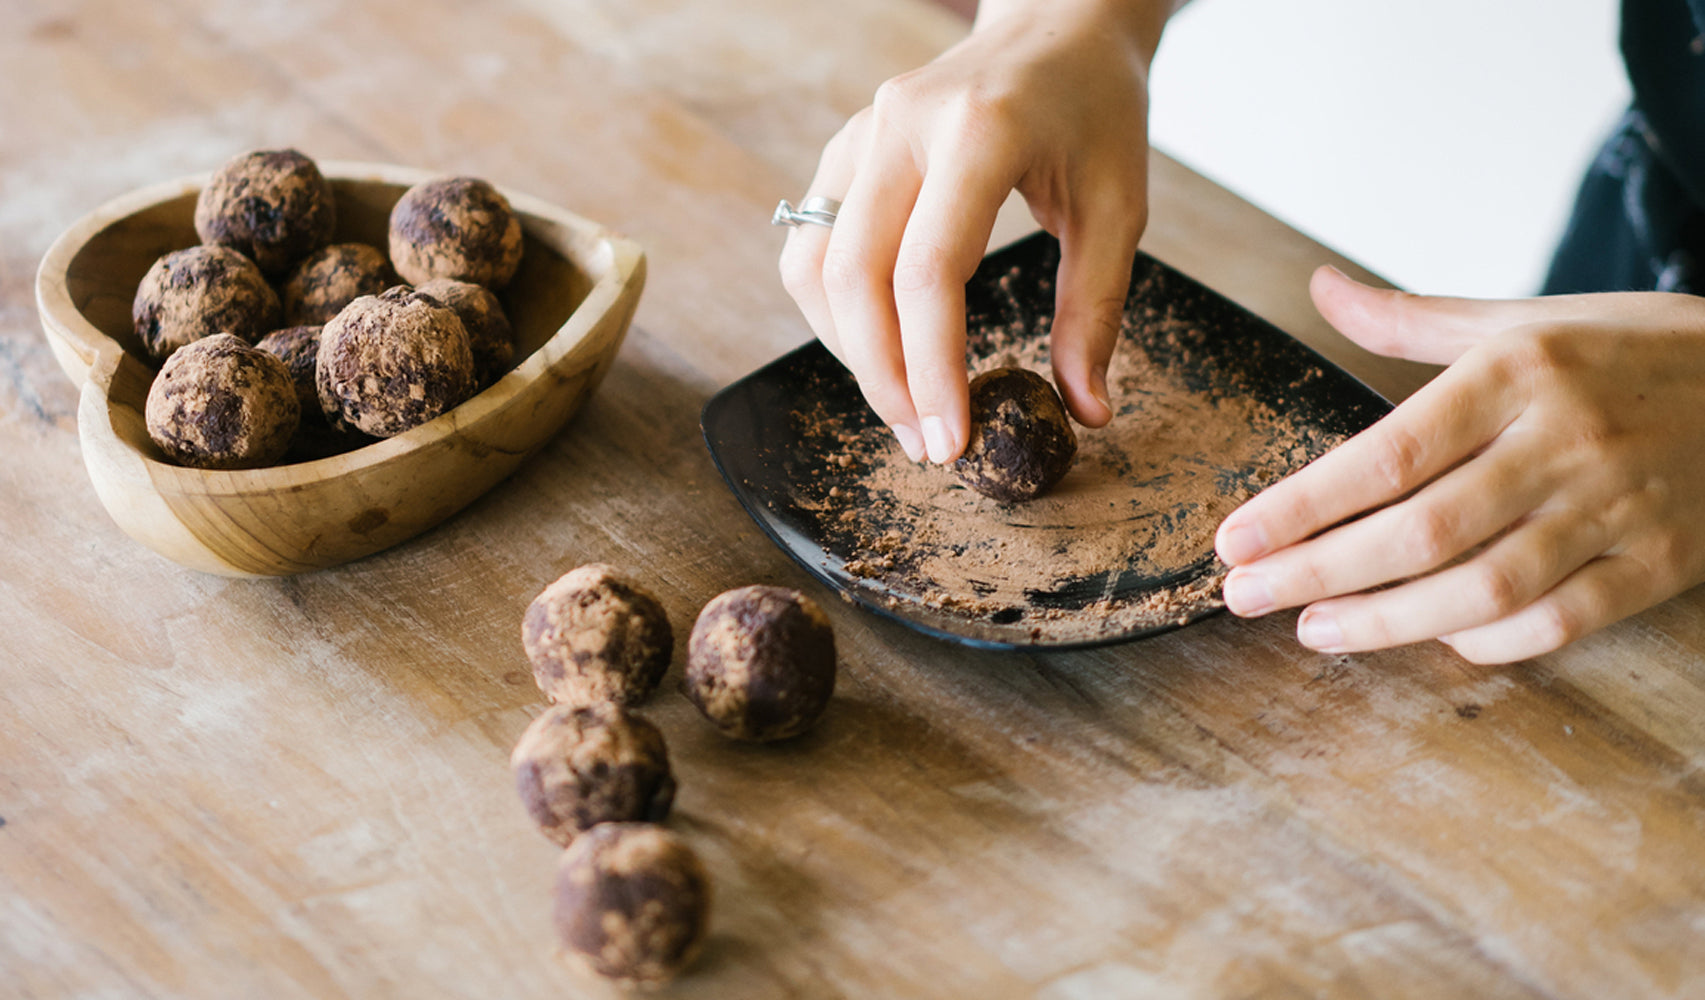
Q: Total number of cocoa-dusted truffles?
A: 13